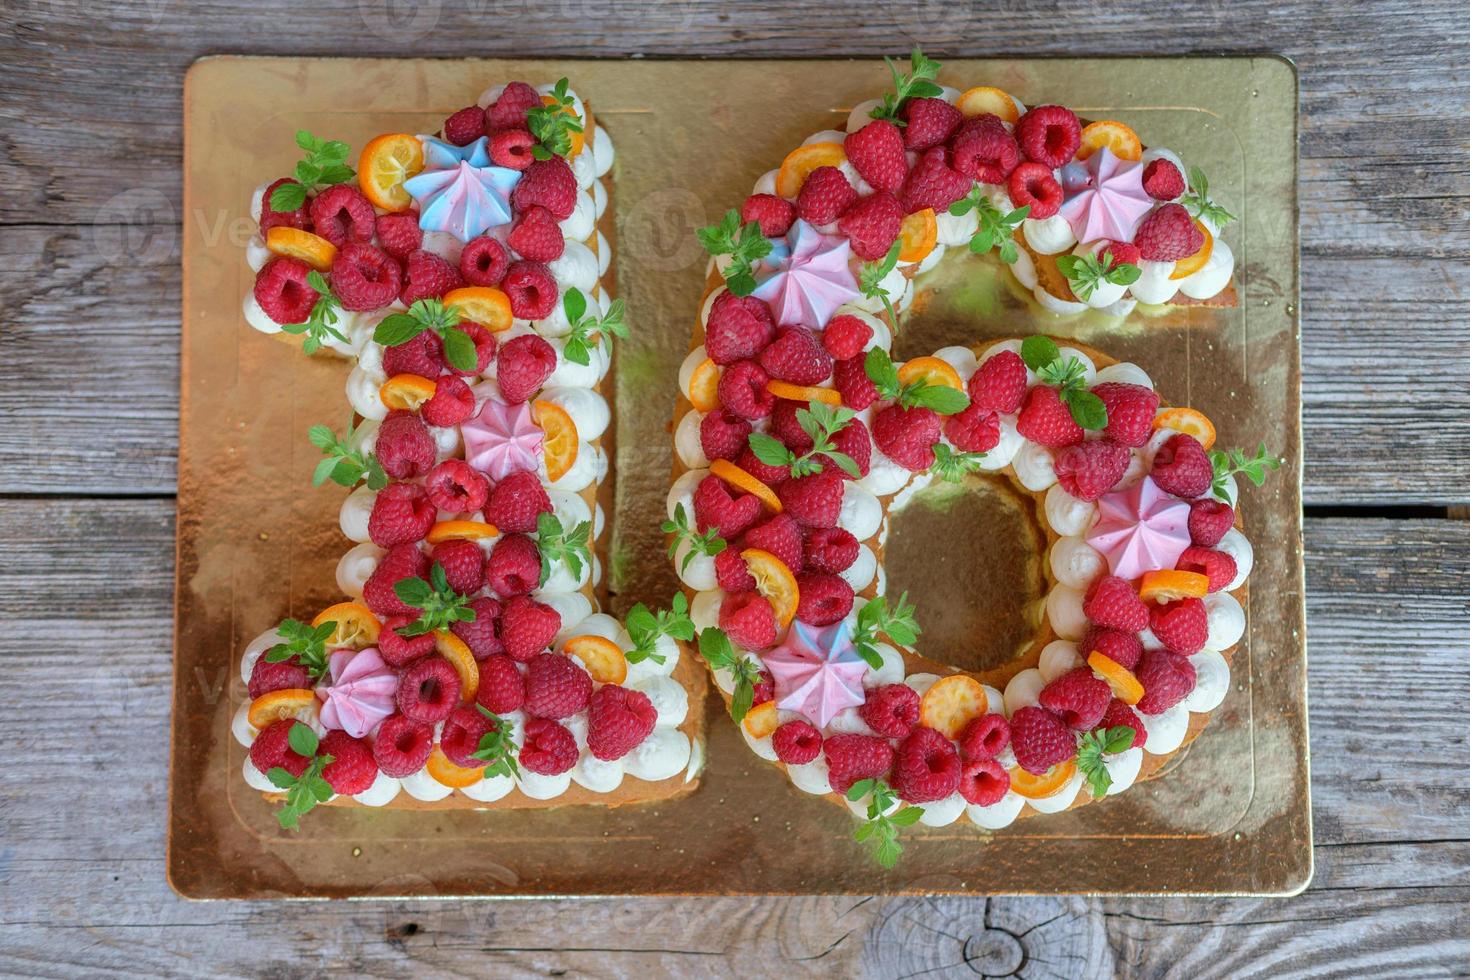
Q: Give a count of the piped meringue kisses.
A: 7